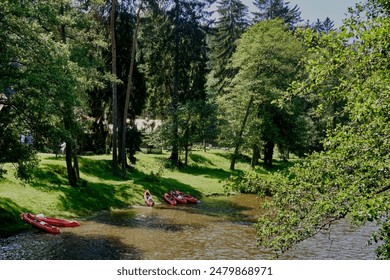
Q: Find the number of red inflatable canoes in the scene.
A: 6